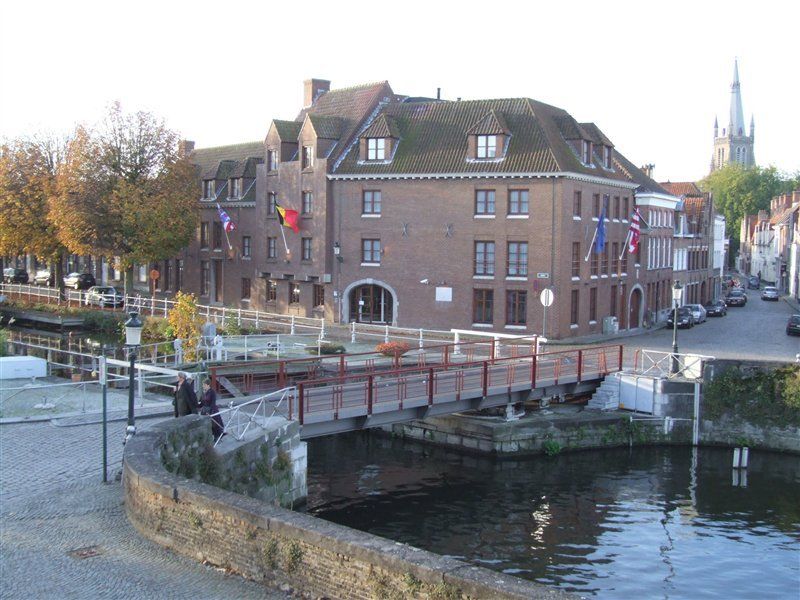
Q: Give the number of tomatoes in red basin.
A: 0